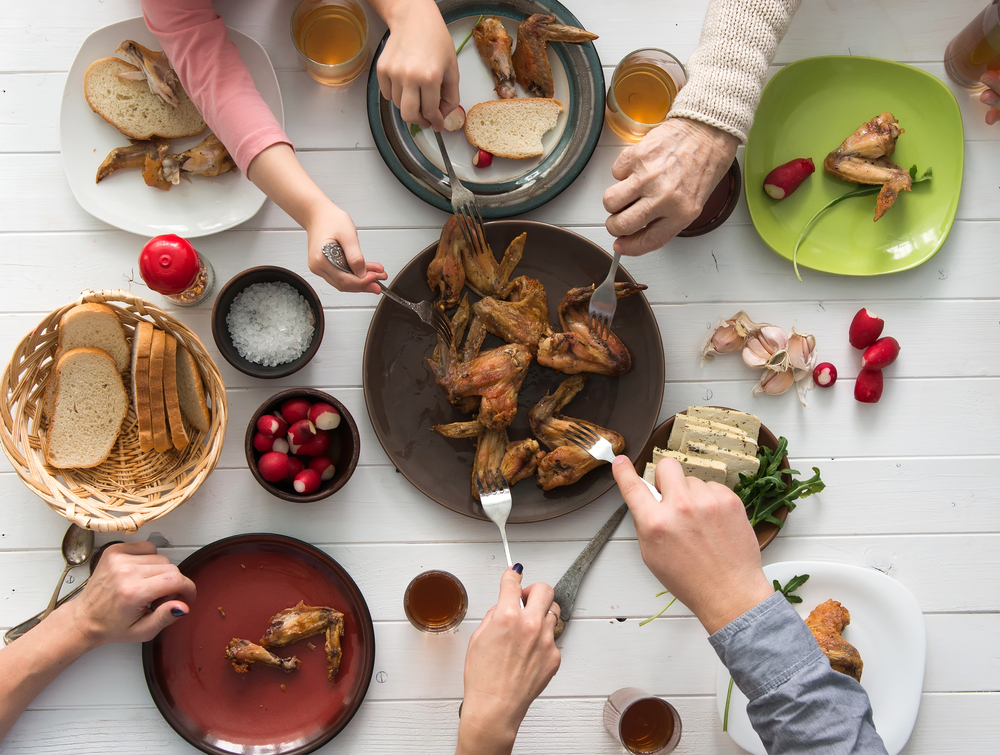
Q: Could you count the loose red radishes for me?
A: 4